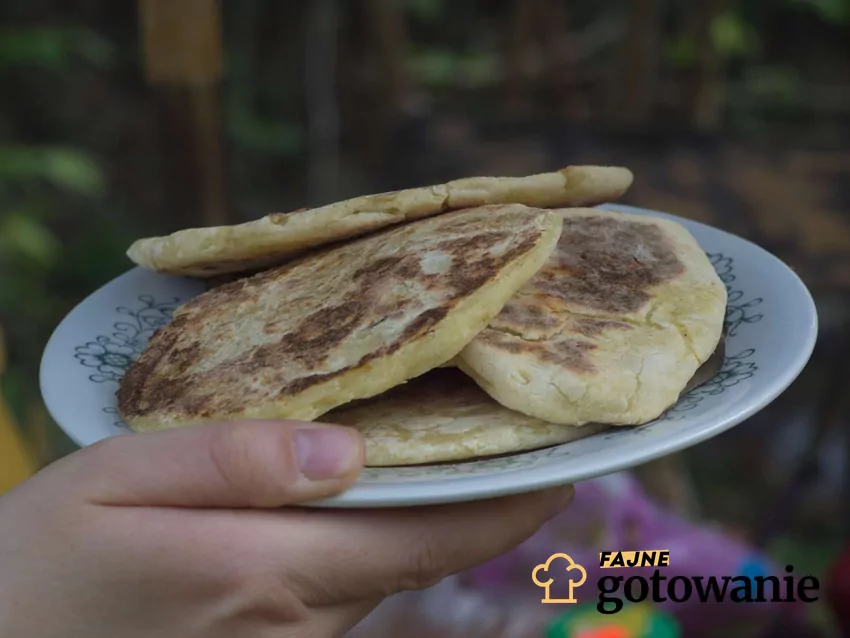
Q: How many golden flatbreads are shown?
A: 4